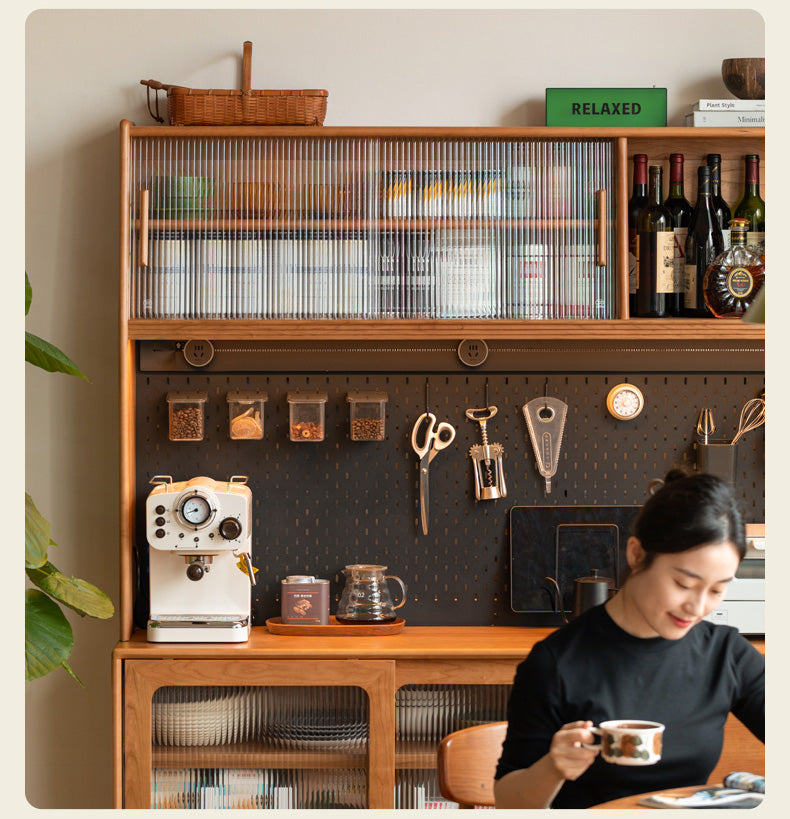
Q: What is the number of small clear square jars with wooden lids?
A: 4